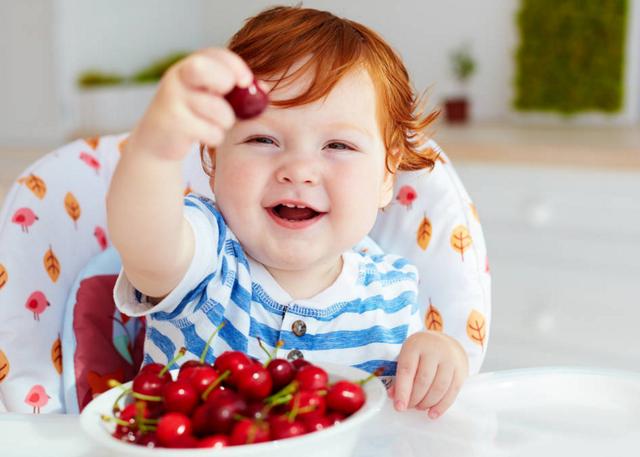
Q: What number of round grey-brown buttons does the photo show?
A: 2